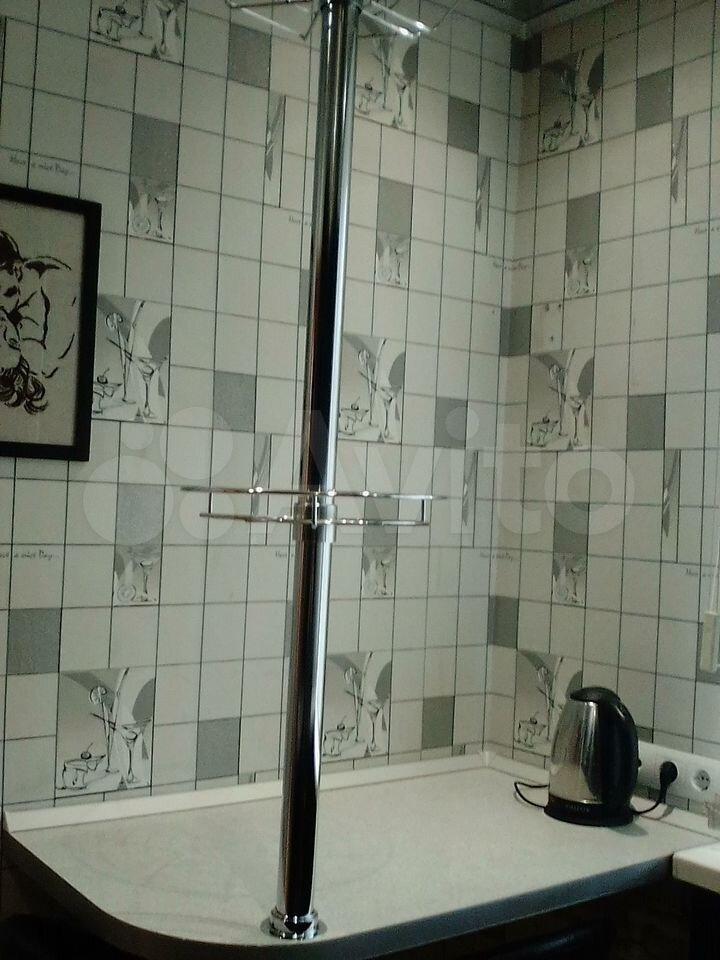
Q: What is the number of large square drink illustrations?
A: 9